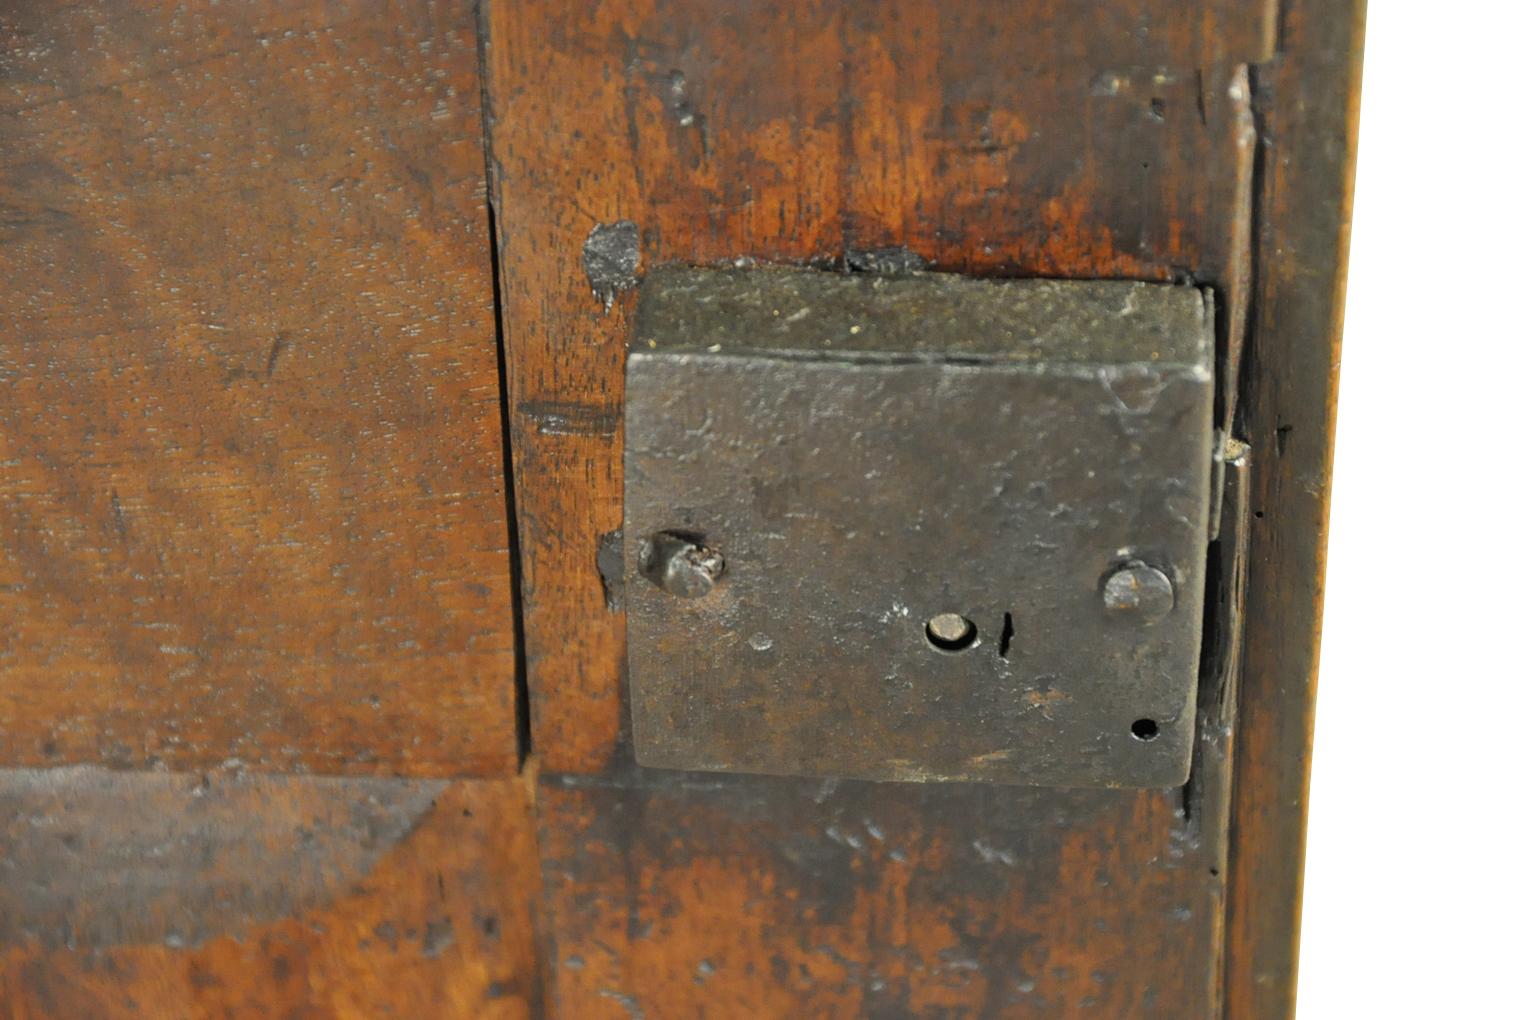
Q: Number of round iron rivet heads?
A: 2